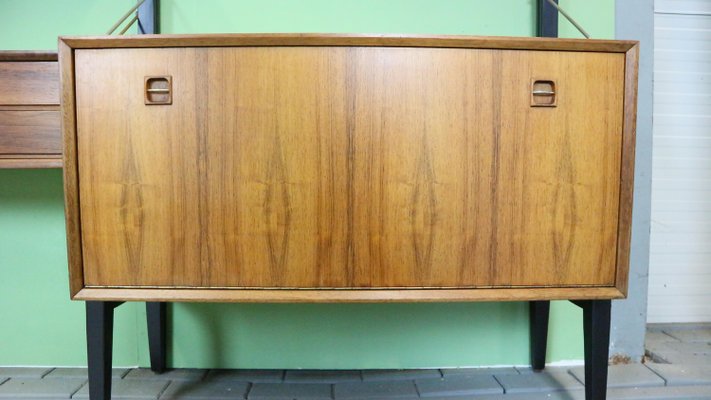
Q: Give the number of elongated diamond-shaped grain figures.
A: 4